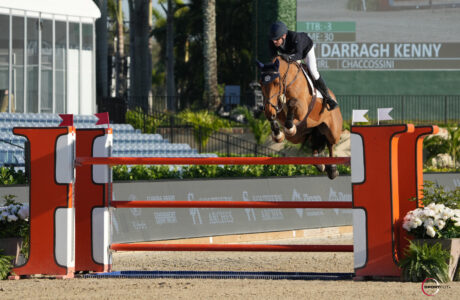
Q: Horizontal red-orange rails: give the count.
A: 3